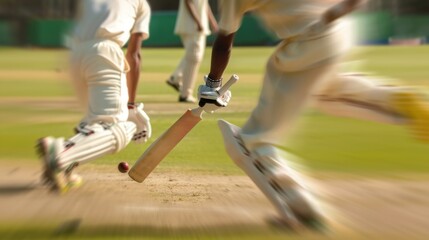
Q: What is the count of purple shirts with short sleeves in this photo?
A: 0